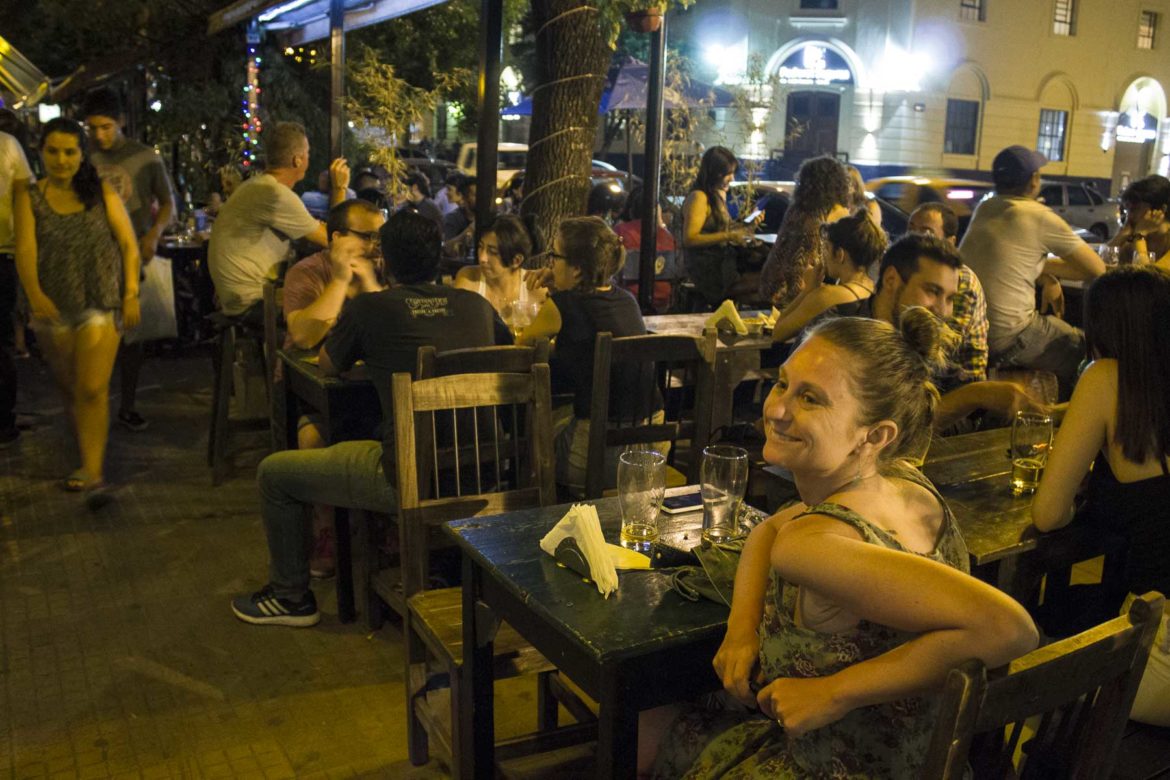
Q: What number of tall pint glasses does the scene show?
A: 3